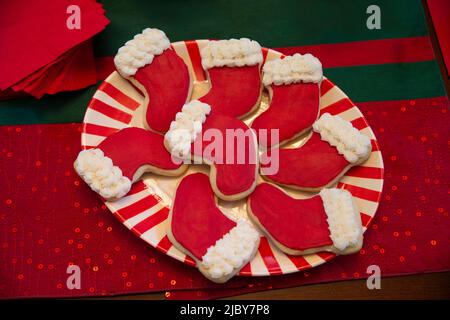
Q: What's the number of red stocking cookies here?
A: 8